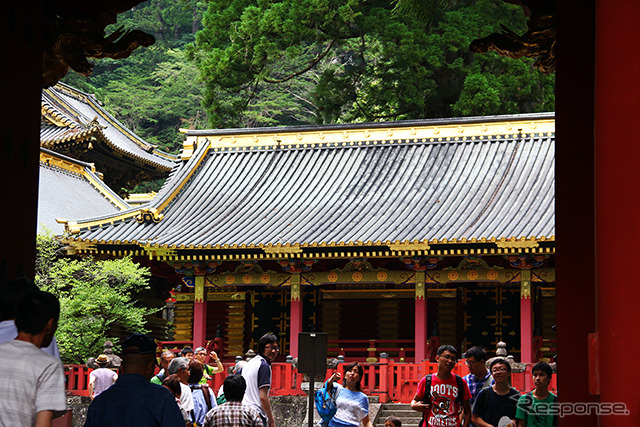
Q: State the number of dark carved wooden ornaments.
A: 2